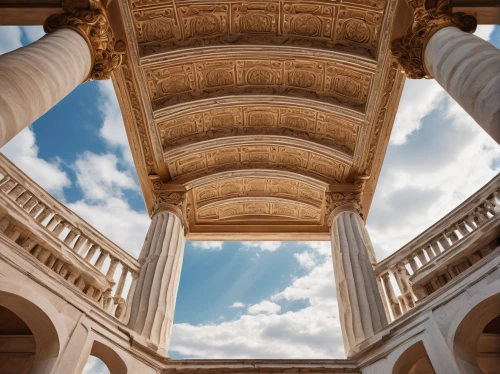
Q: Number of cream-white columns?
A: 4